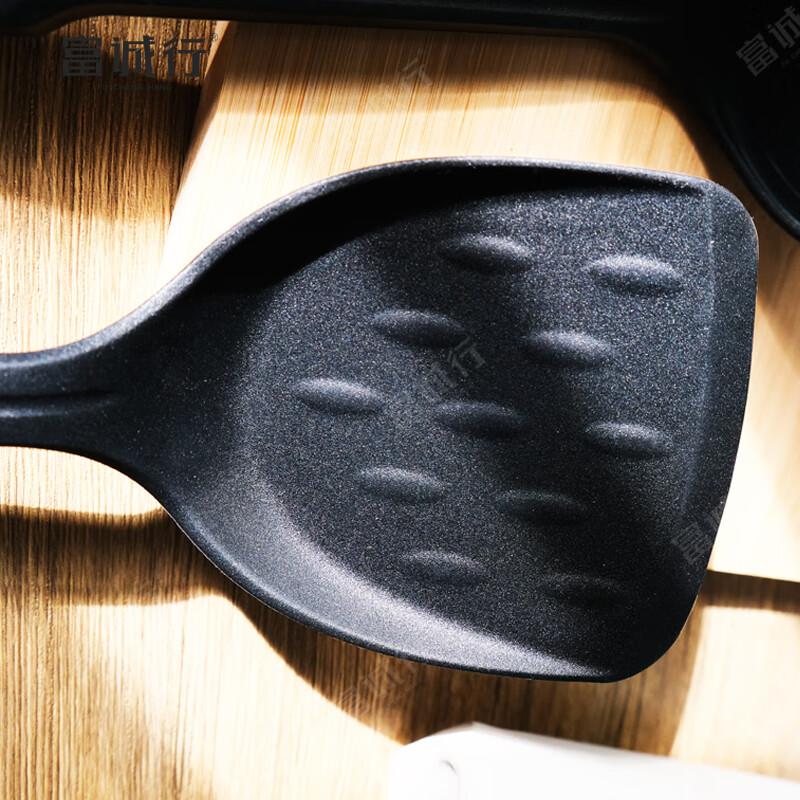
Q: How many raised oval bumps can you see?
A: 11